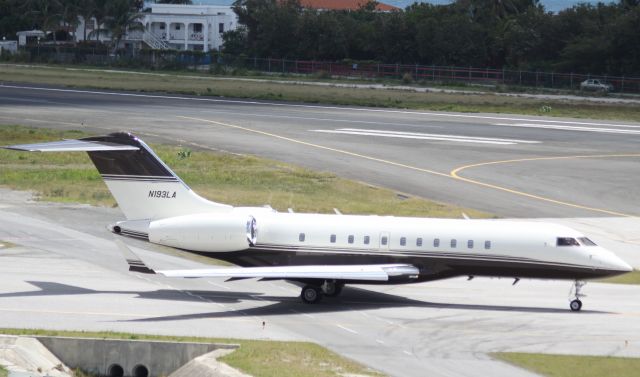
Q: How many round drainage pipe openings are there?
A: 2